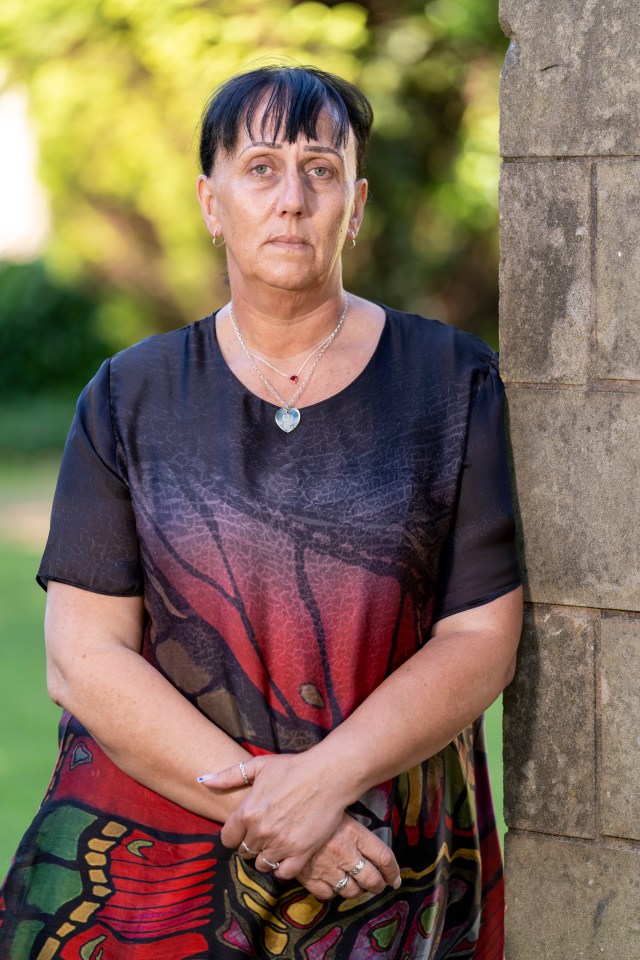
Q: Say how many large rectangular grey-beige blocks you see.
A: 7